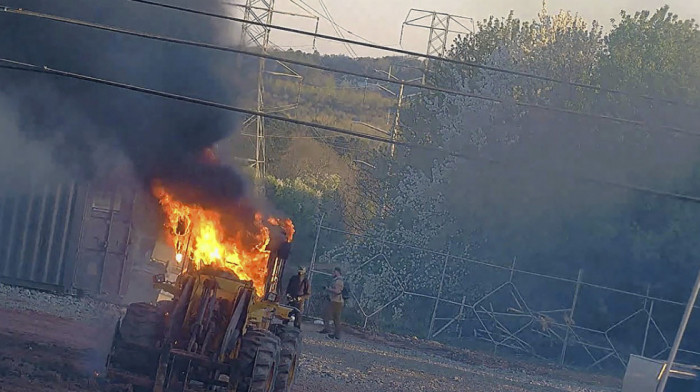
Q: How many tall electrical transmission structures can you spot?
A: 2